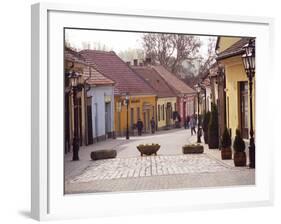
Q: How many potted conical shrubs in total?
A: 2